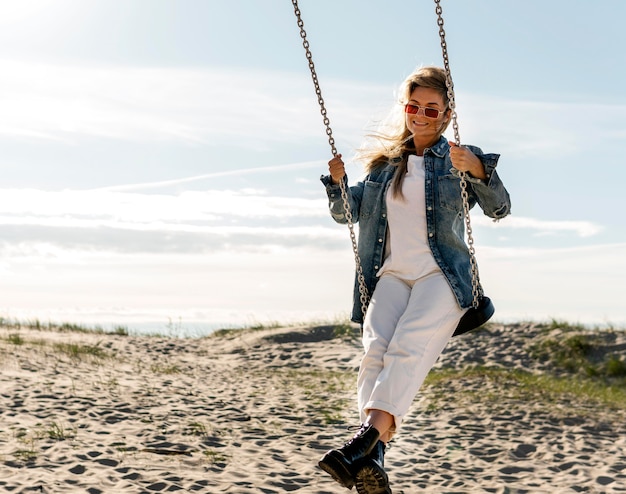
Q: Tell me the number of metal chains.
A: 2